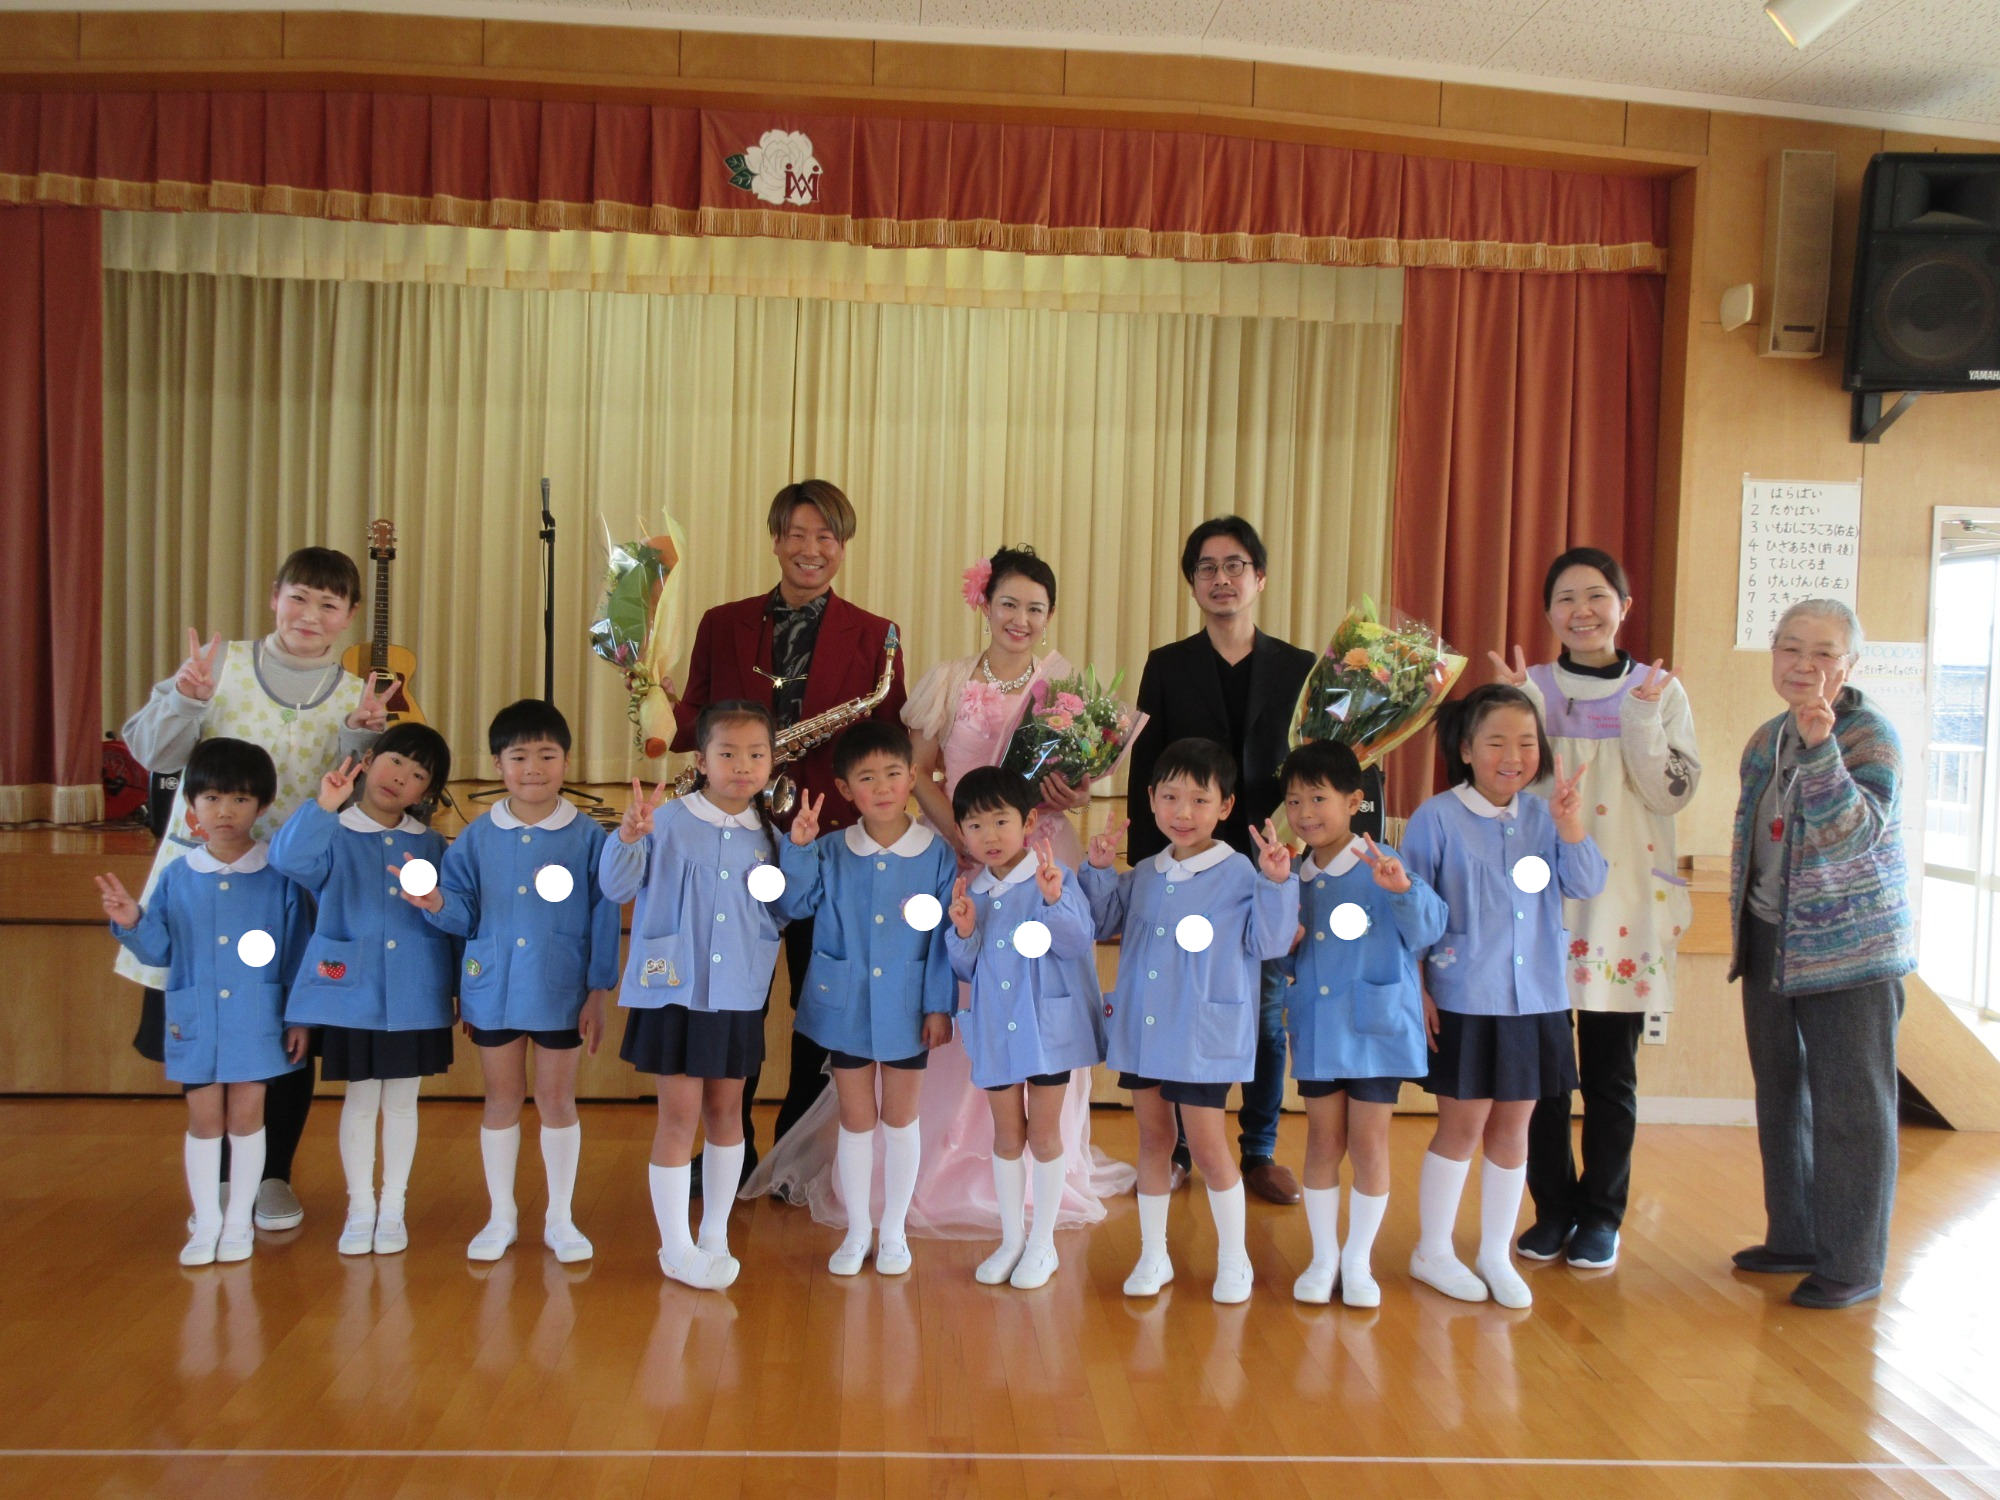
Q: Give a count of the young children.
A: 9